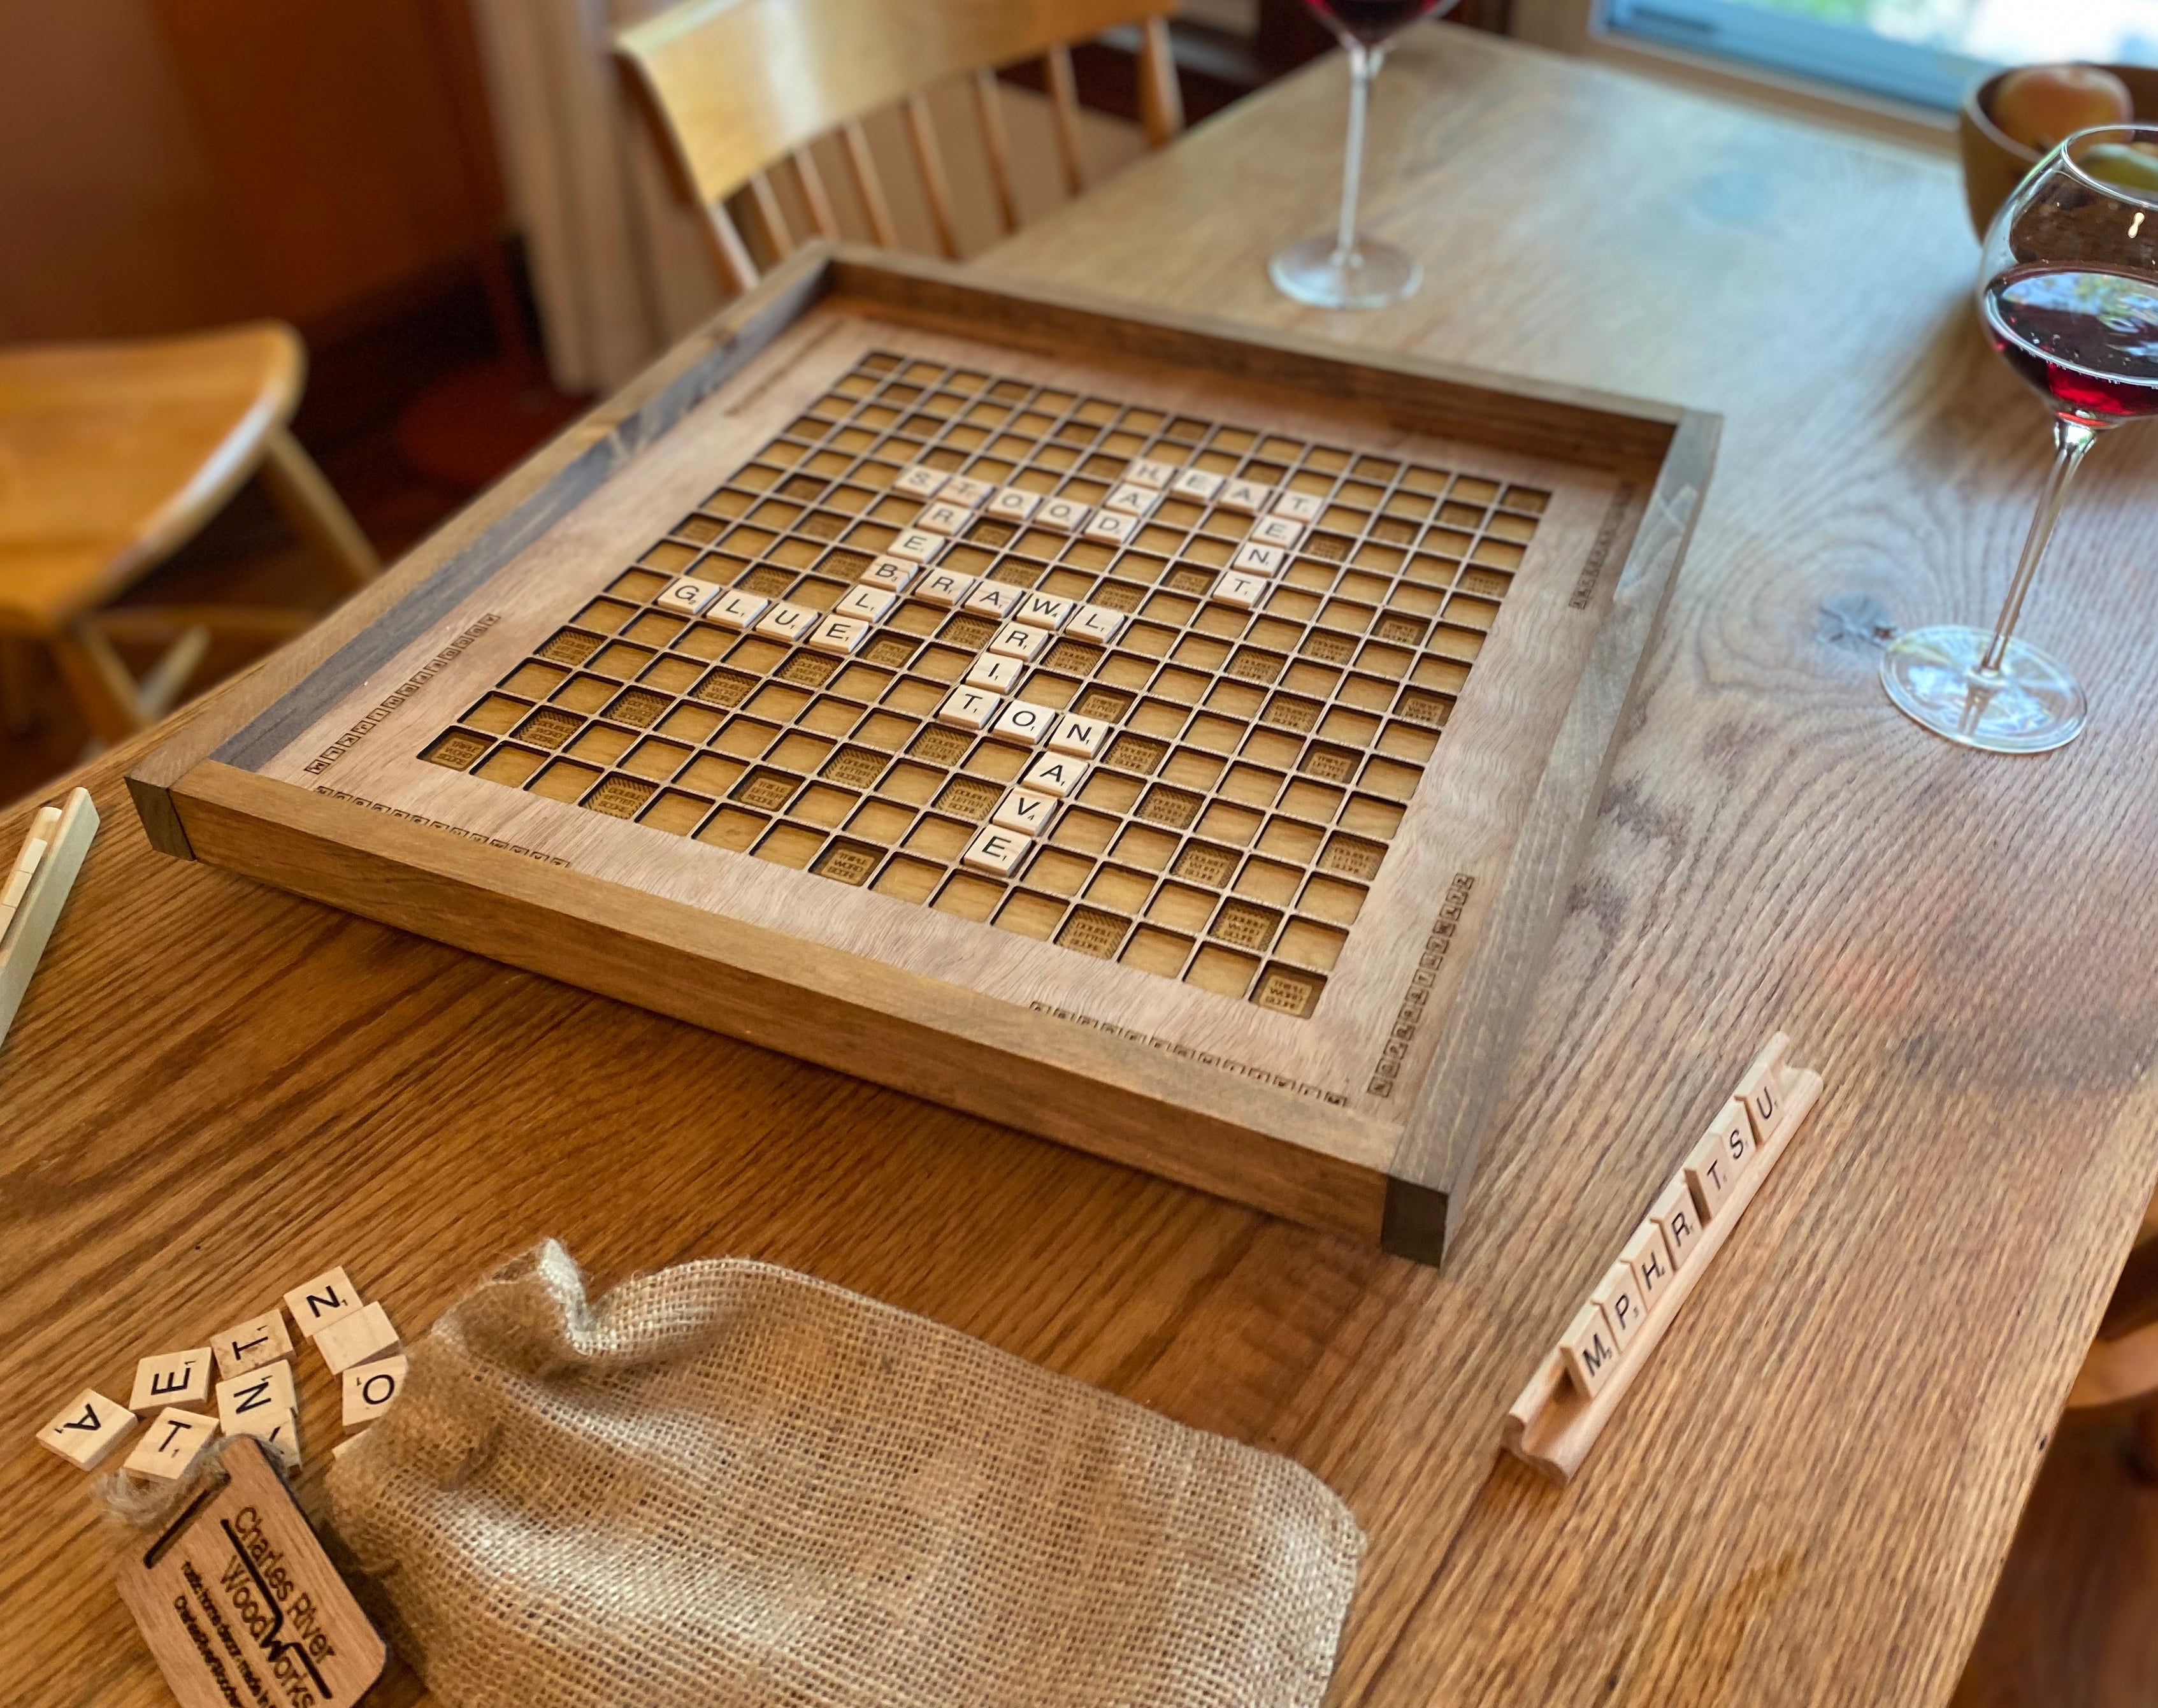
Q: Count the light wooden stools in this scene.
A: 2